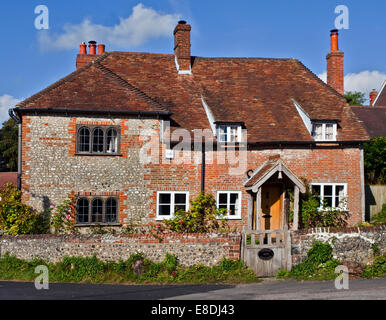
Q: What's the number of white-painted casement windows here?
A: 5